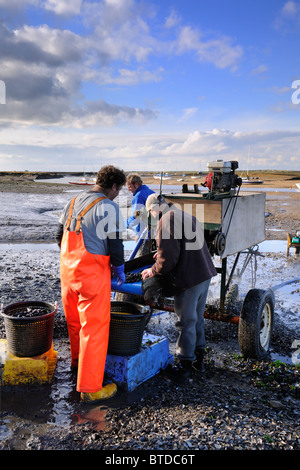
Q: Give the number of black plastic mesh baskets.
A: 2